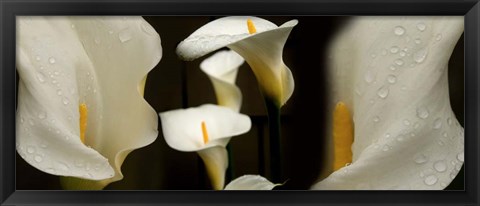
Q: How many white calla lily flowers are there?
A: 6